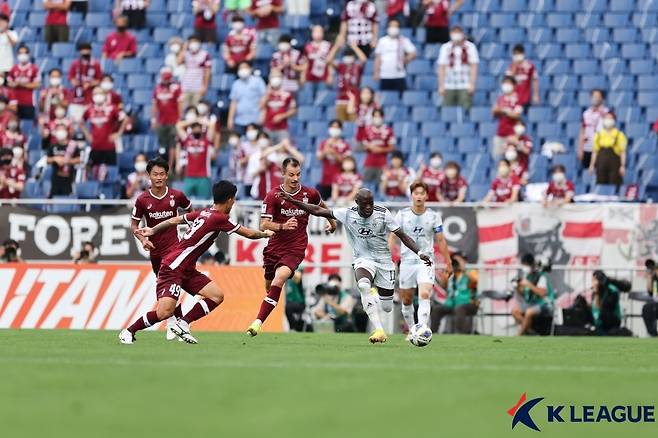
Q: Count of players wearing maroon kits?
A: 3